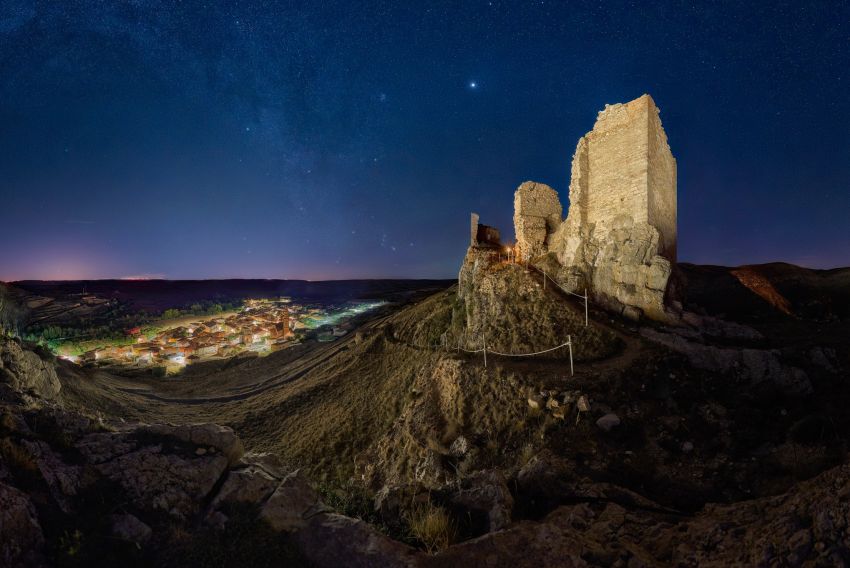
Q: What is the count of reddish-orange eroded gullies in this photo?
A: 1